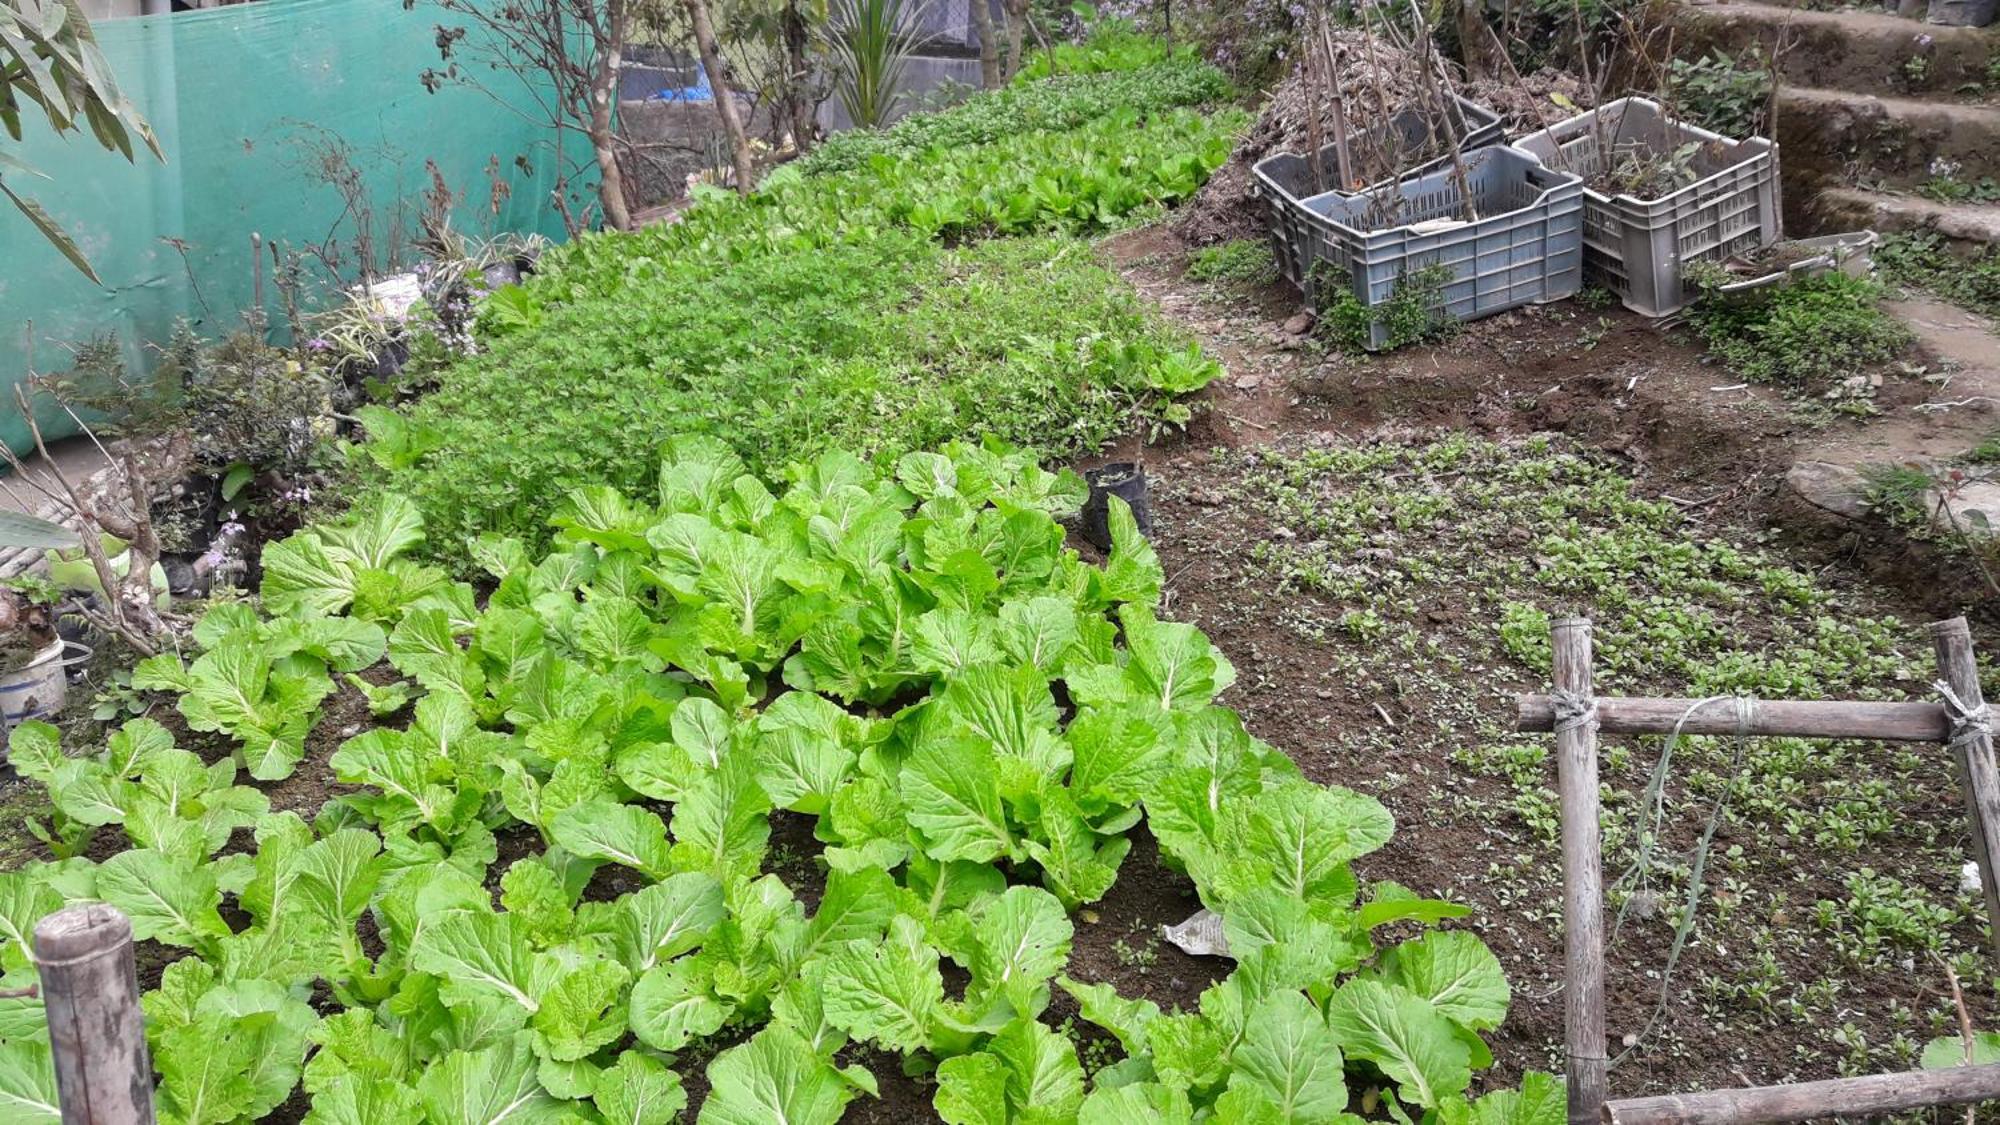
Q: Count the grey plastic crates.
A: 3